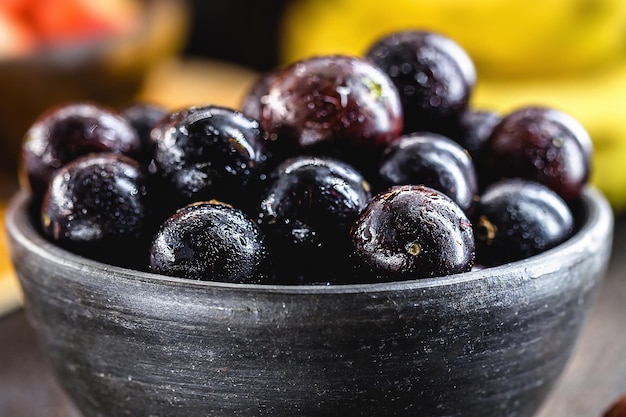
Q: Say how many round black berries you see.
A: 14